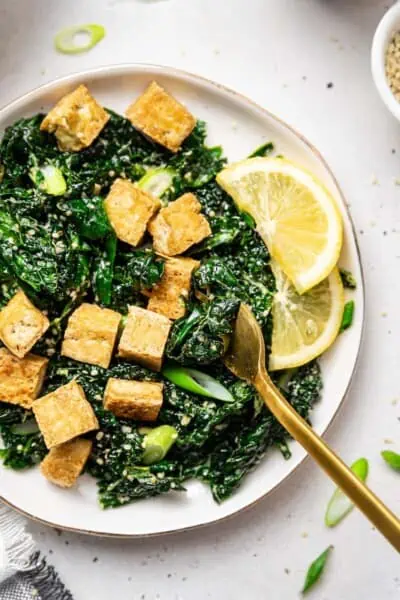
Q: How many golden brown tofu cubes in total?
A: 12